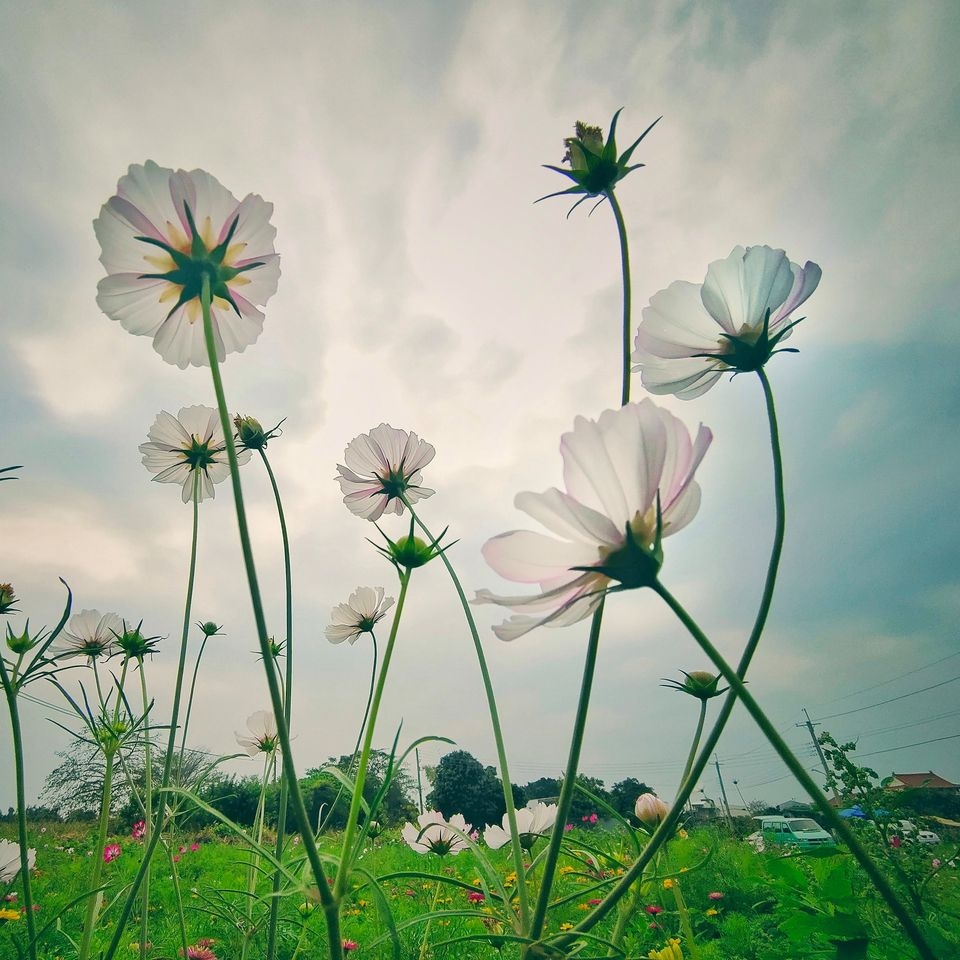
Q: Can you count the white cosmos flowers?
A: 11